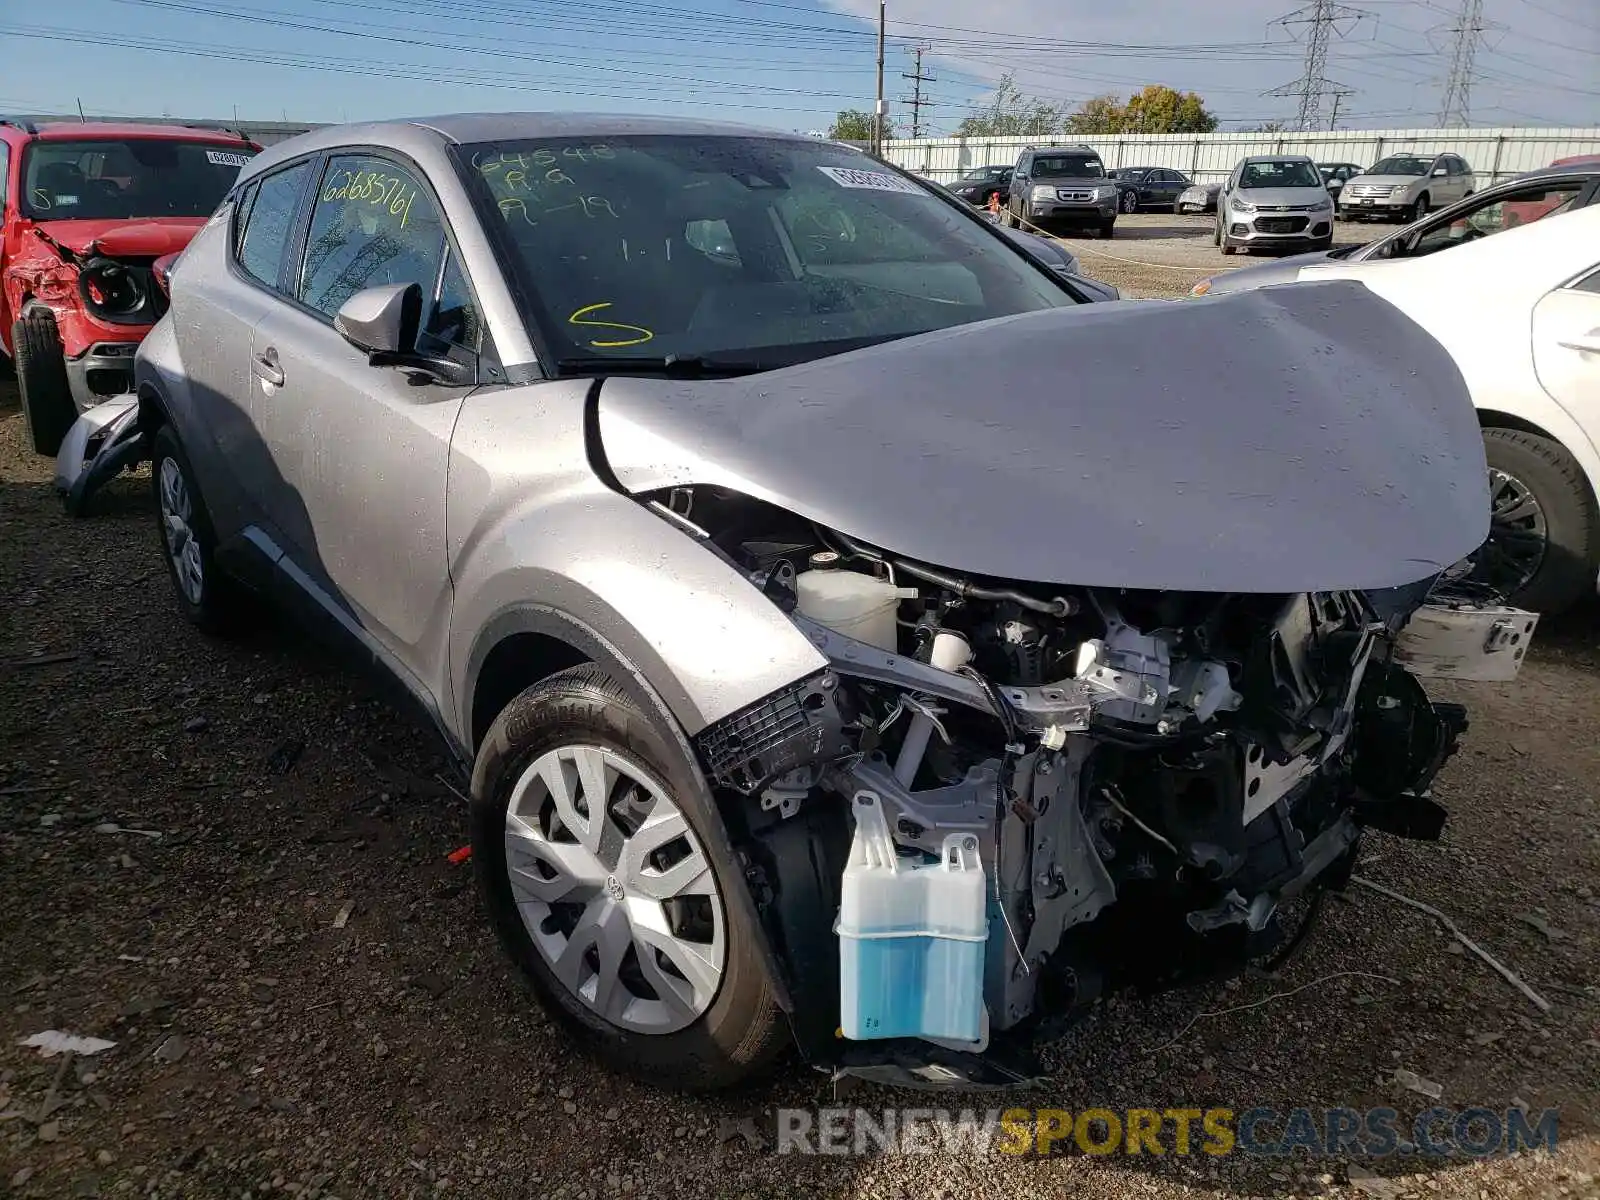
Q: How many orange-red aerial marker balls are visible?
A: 0